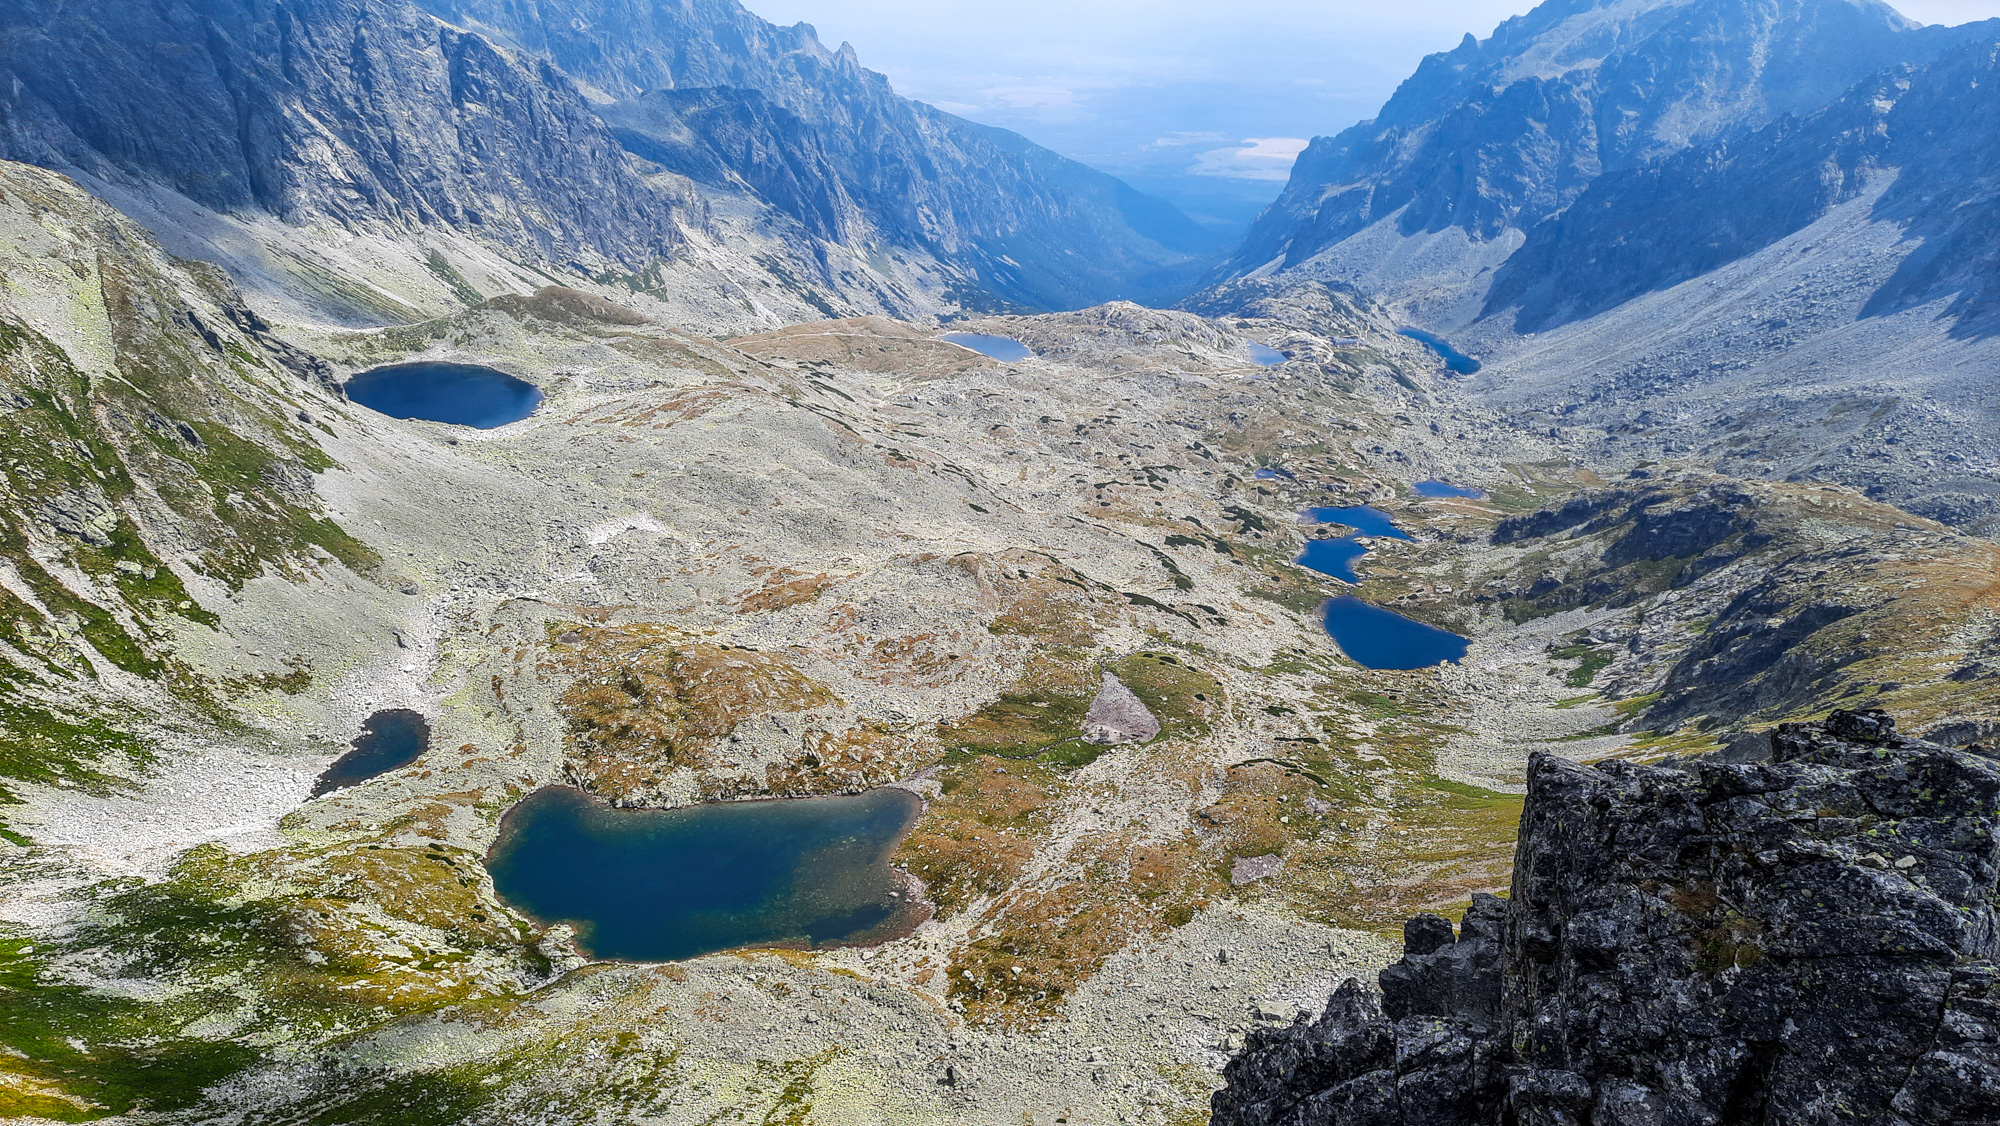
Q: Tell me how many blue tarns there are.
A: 10